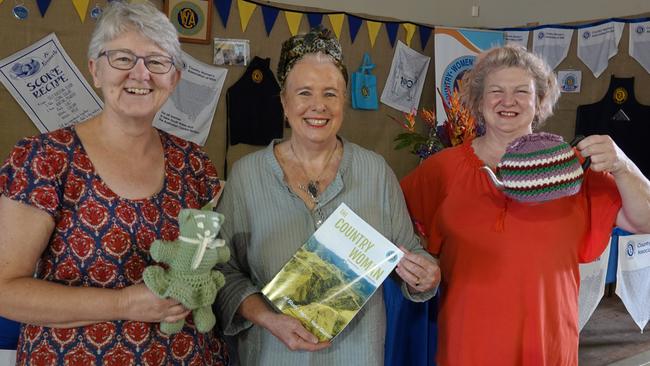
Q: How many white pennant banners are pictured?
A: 6